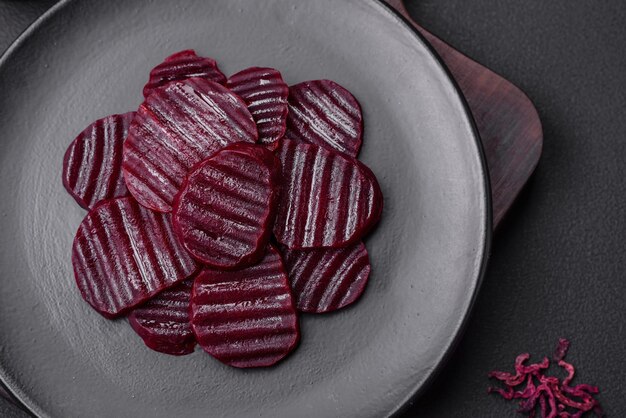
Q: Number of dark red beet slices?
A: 11